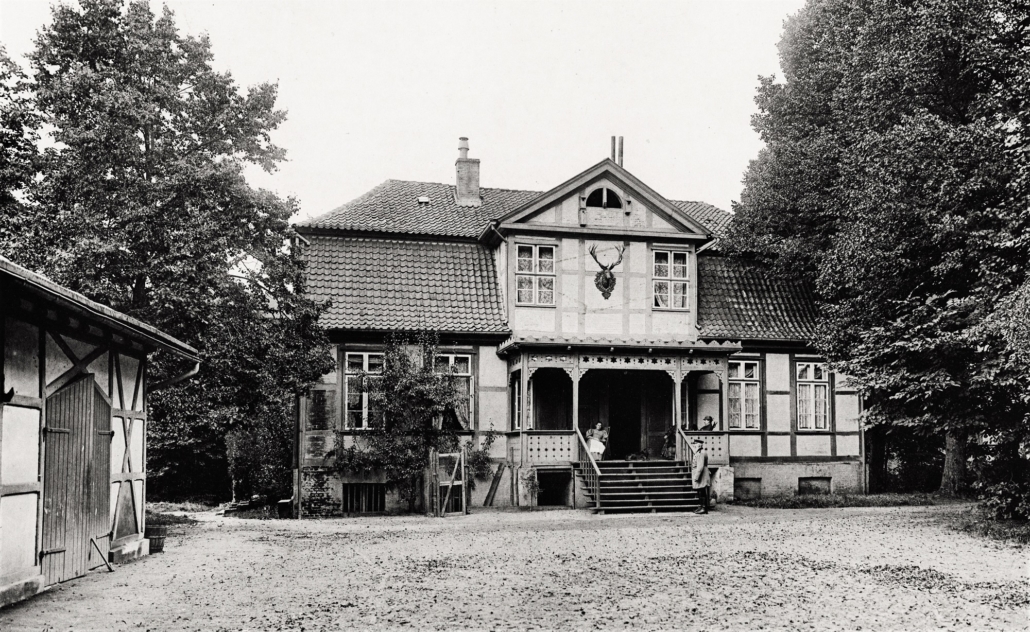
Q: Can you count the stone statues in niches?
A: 0